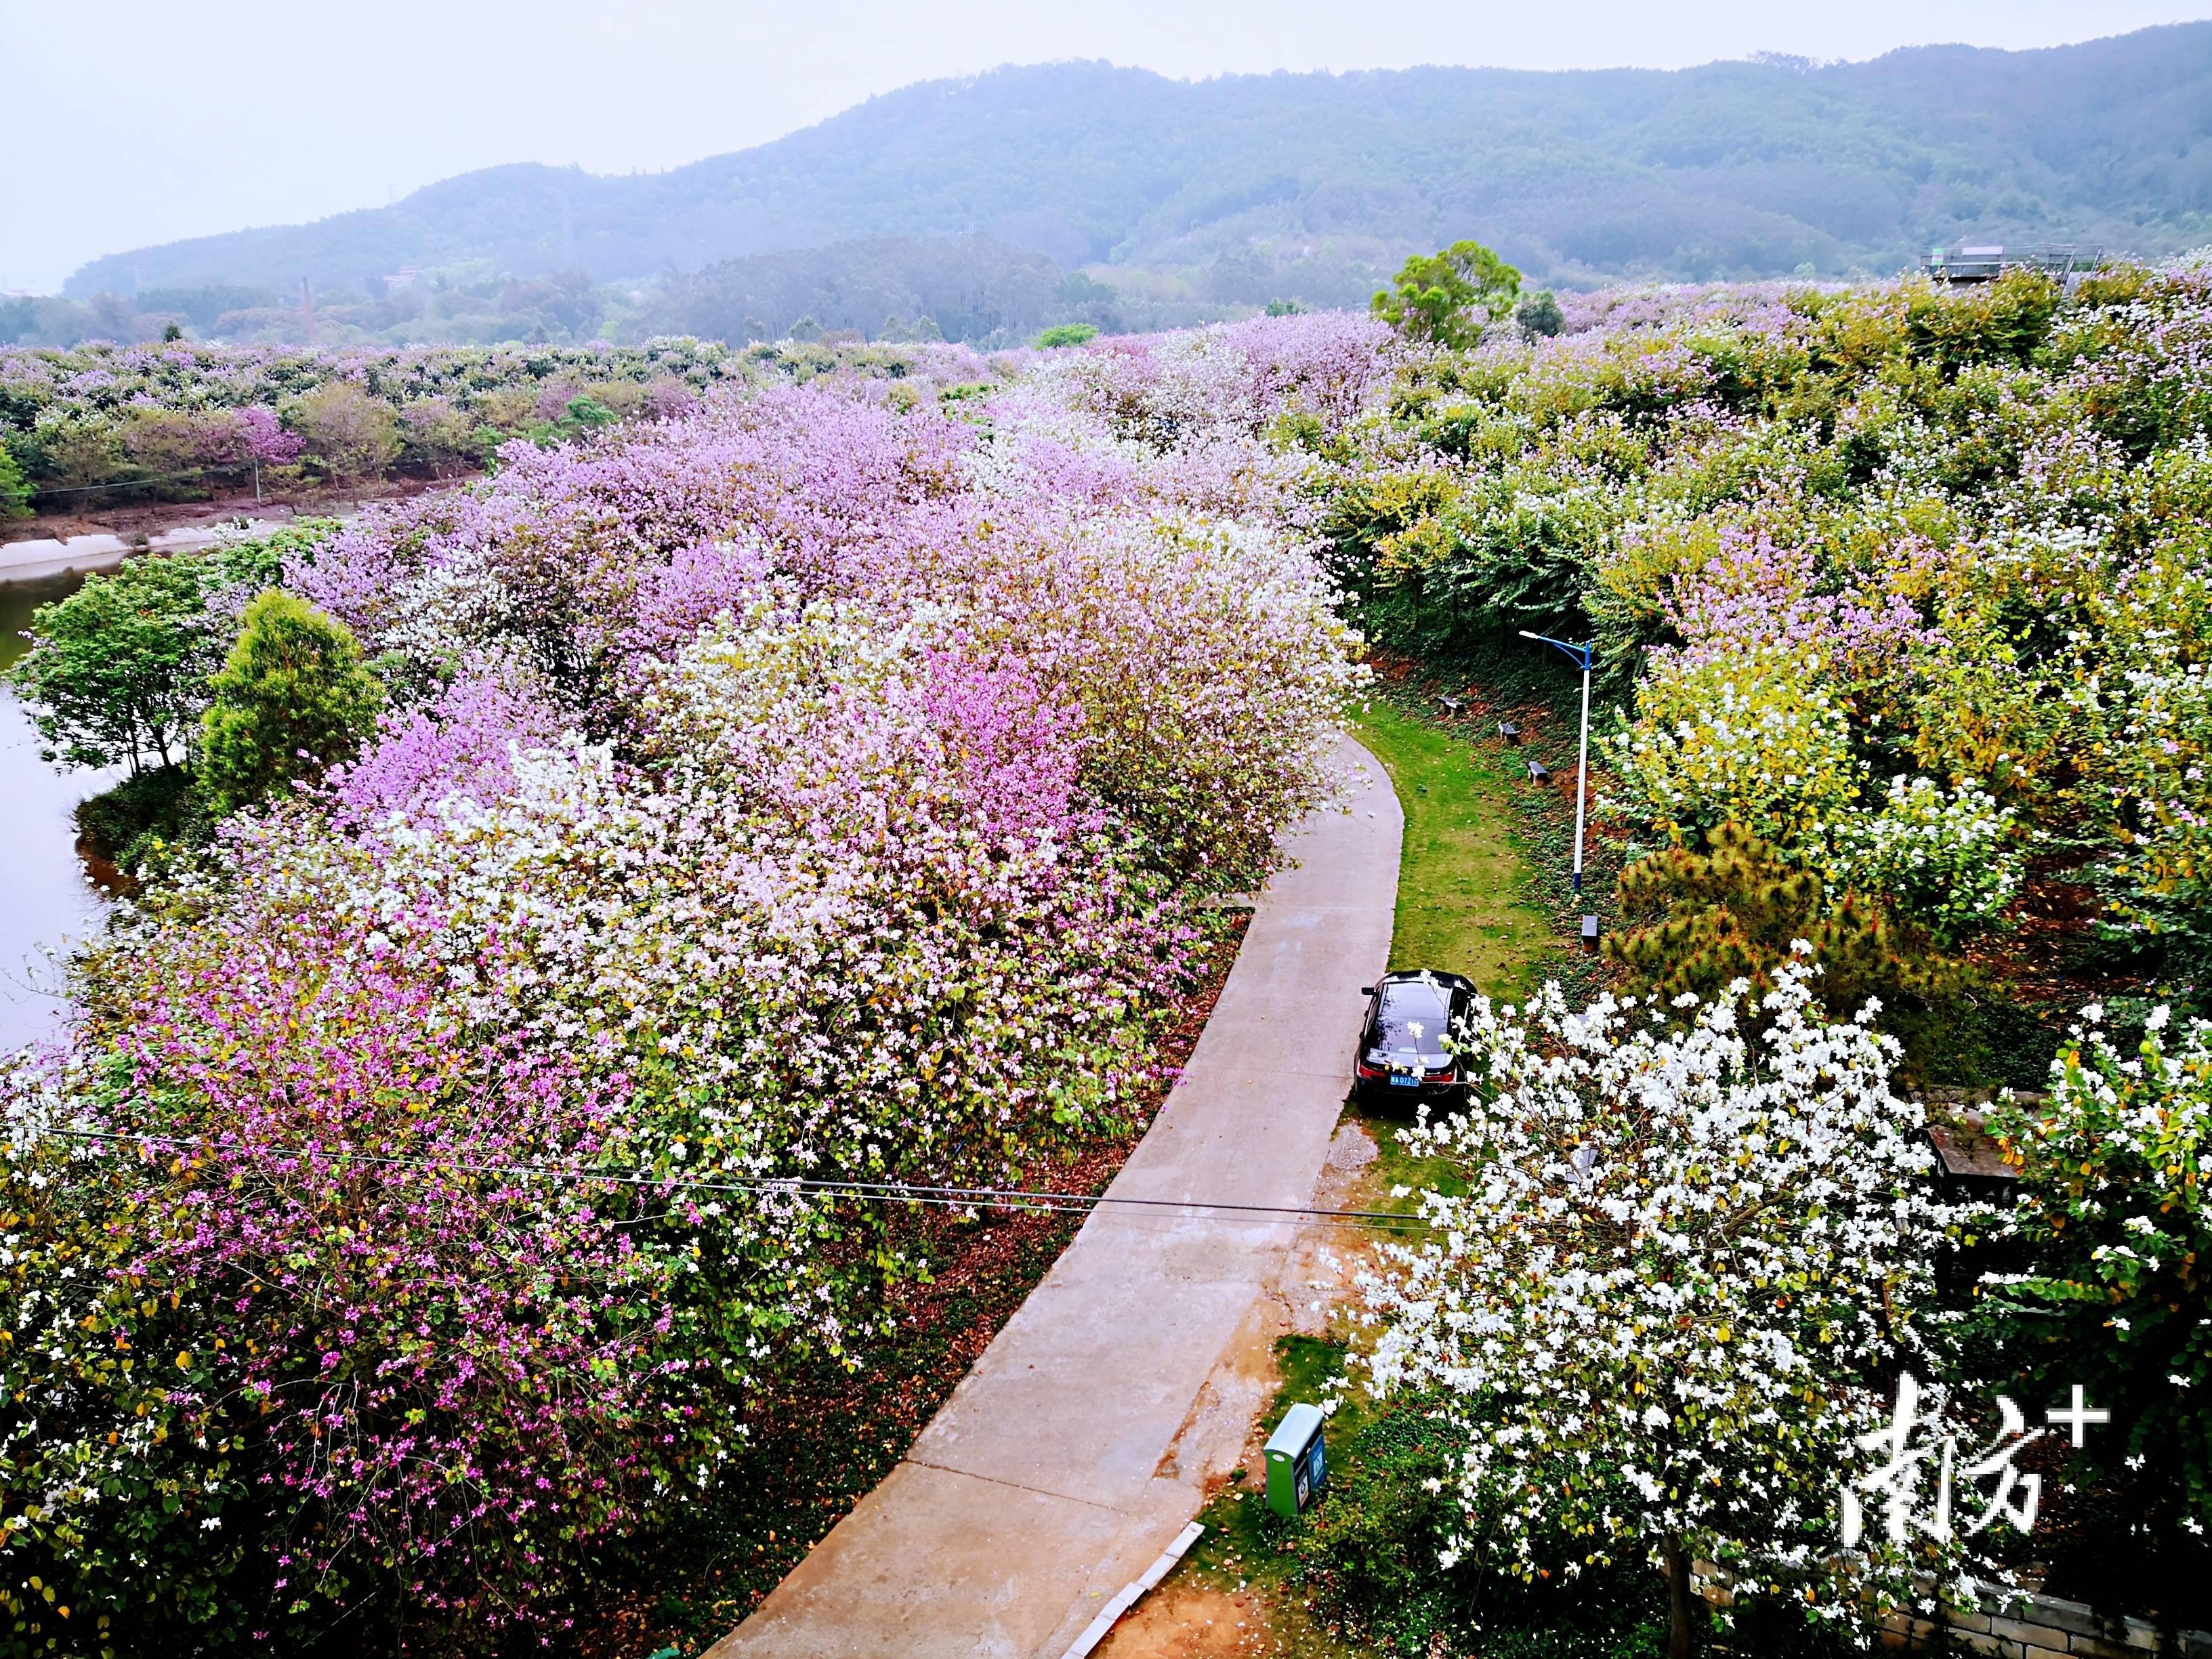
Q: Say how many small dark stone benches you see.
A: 4